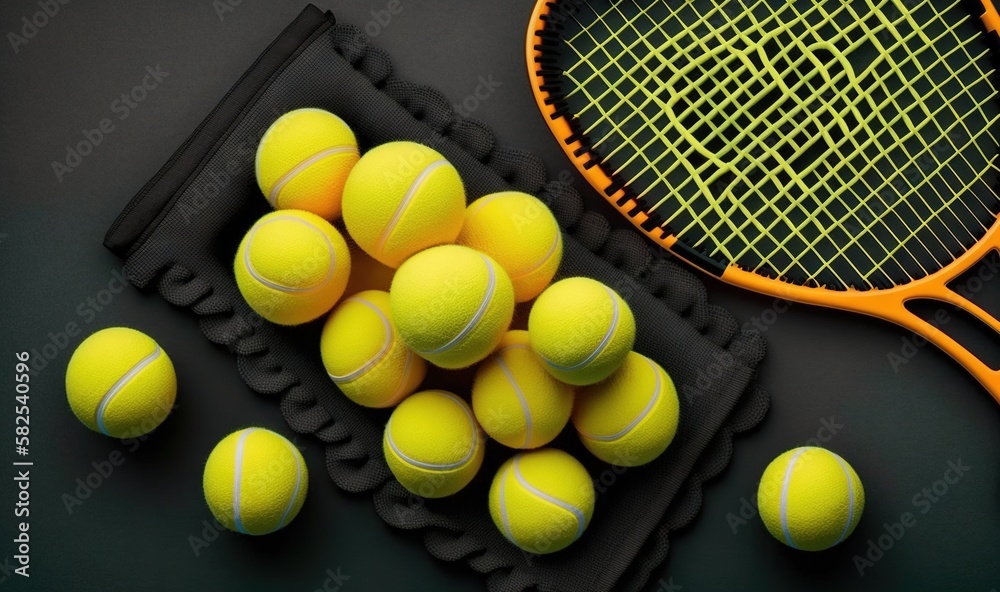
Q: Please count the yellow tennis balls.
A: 14